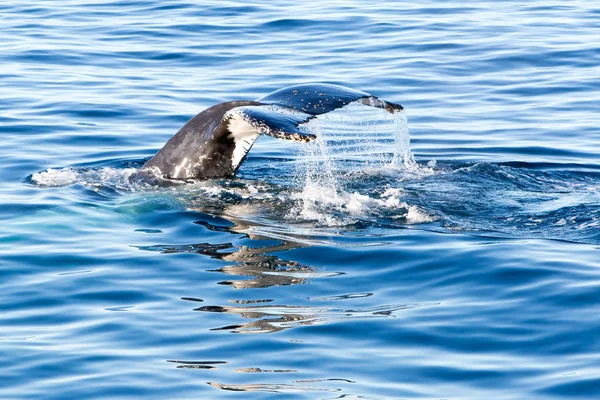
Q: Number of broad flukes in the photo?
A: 2